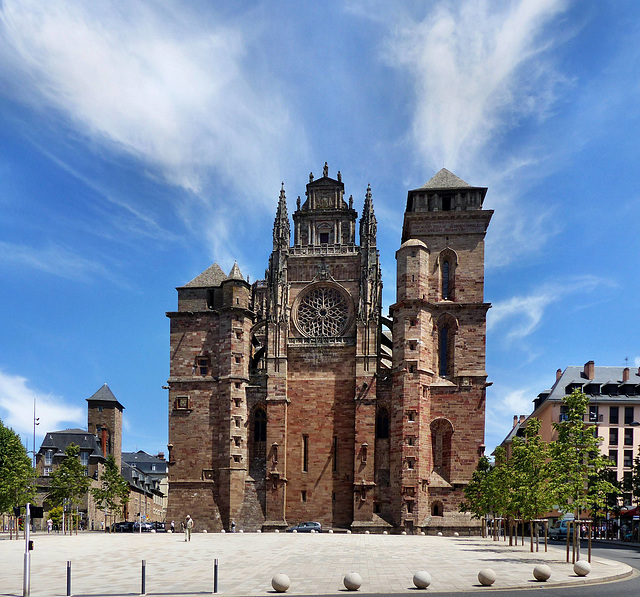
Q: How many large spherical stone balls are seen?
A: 6